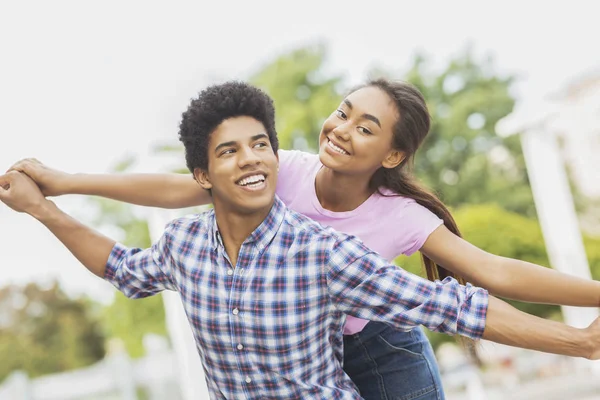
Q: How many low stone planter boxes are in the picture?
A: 0